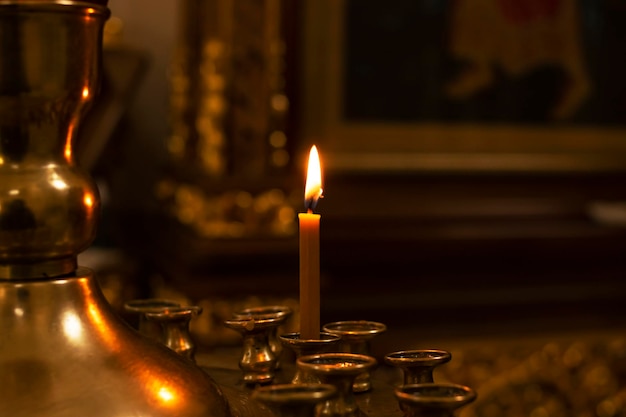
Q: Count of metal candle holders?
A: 10